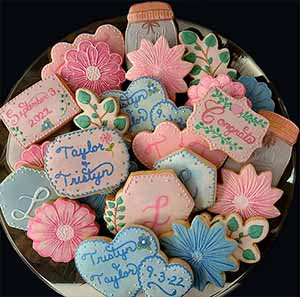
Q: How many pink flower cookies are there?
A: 6